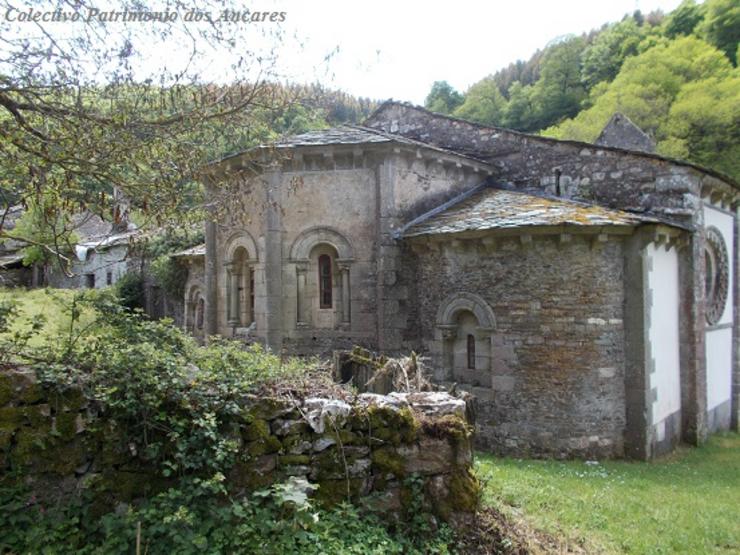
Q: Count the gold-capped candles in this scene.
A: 0